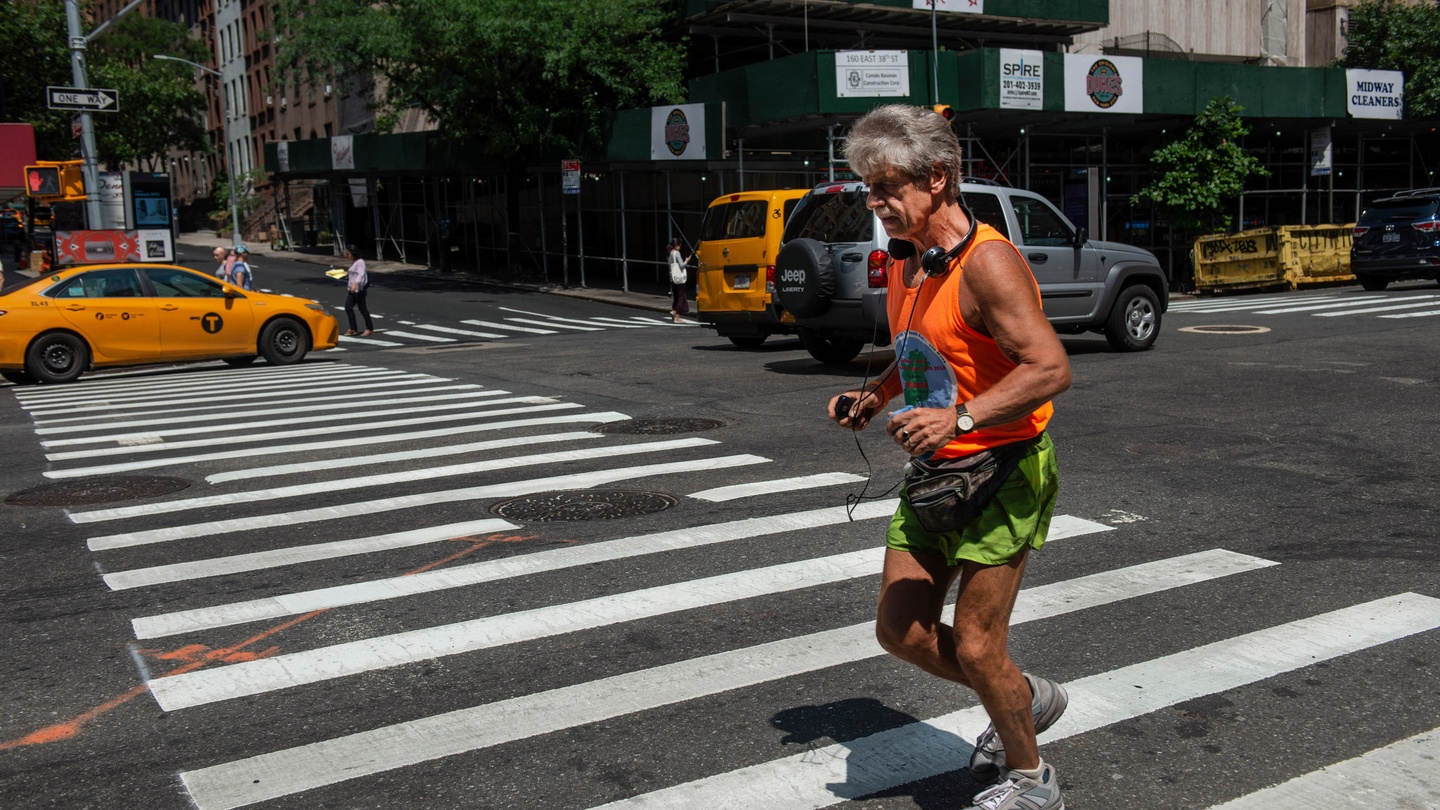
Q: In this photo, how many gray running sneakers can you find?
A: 2